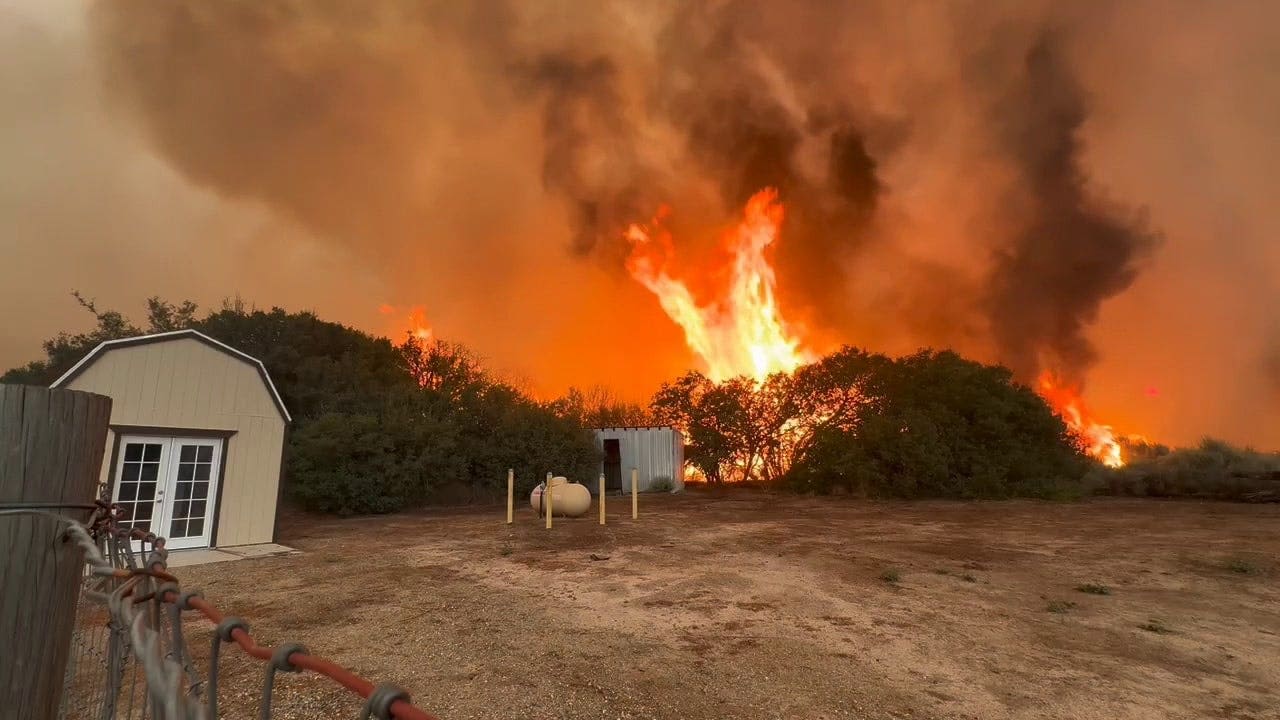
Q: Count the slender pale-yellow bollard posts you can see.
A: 4